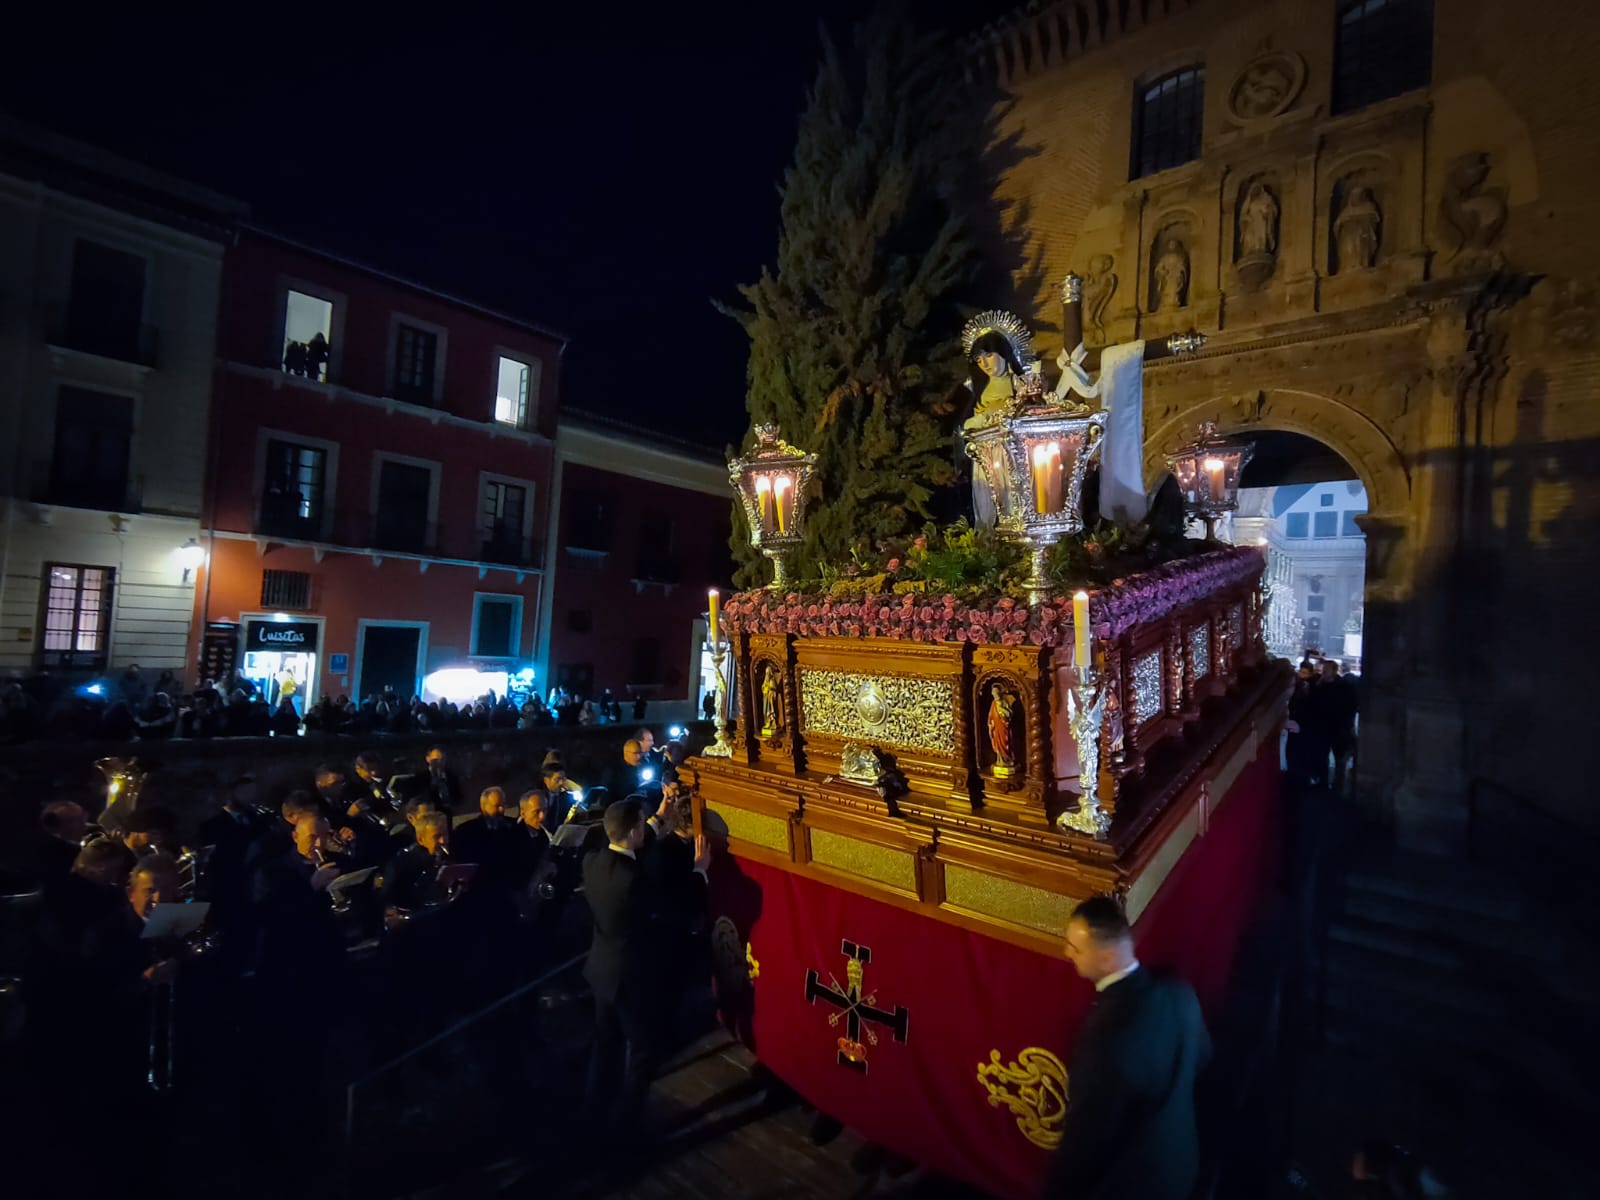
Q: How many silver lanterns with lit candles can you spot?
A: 3